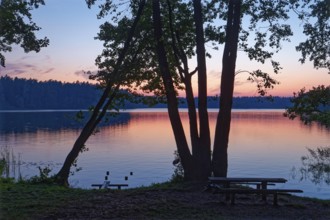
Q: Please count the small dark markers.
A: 4